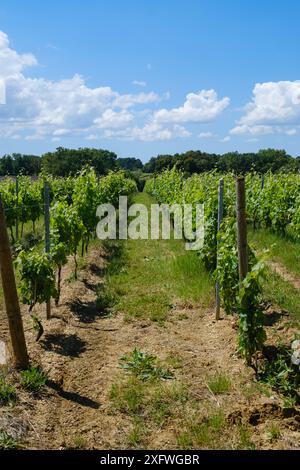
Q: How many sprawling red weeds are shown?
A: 0